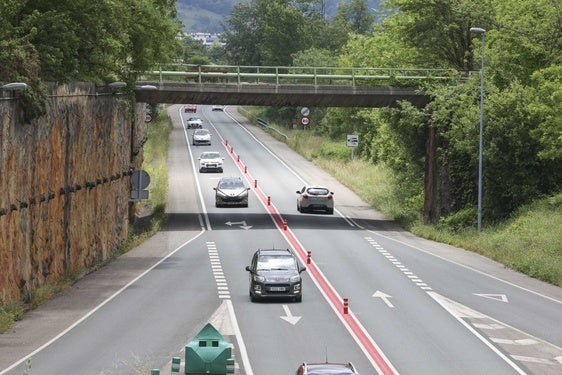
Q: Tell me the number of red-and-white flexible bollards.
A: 9